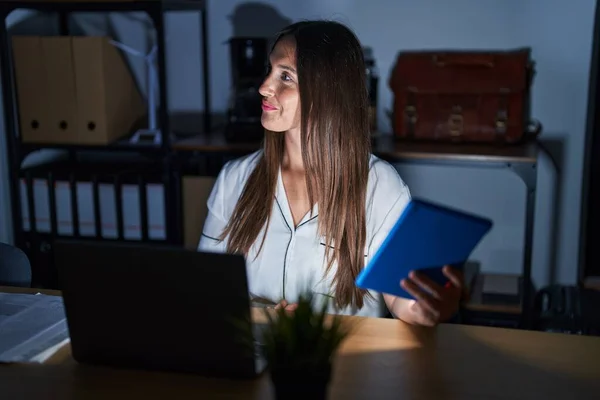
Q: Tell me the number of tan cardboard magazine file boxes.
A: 3